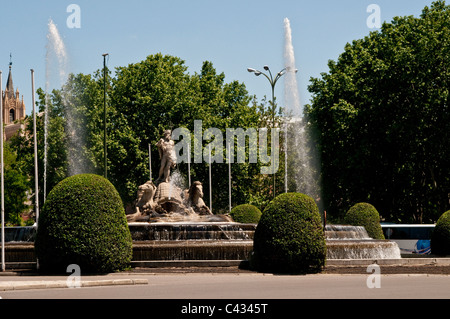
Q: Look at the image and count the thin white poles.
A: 6